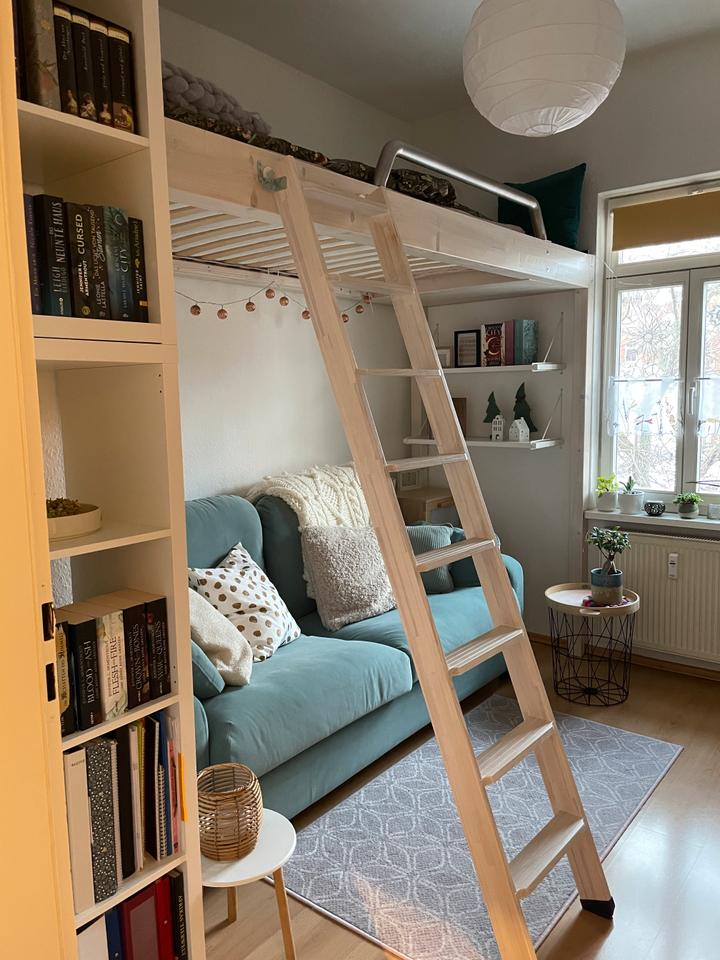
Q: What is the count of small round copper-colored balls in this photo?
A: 9